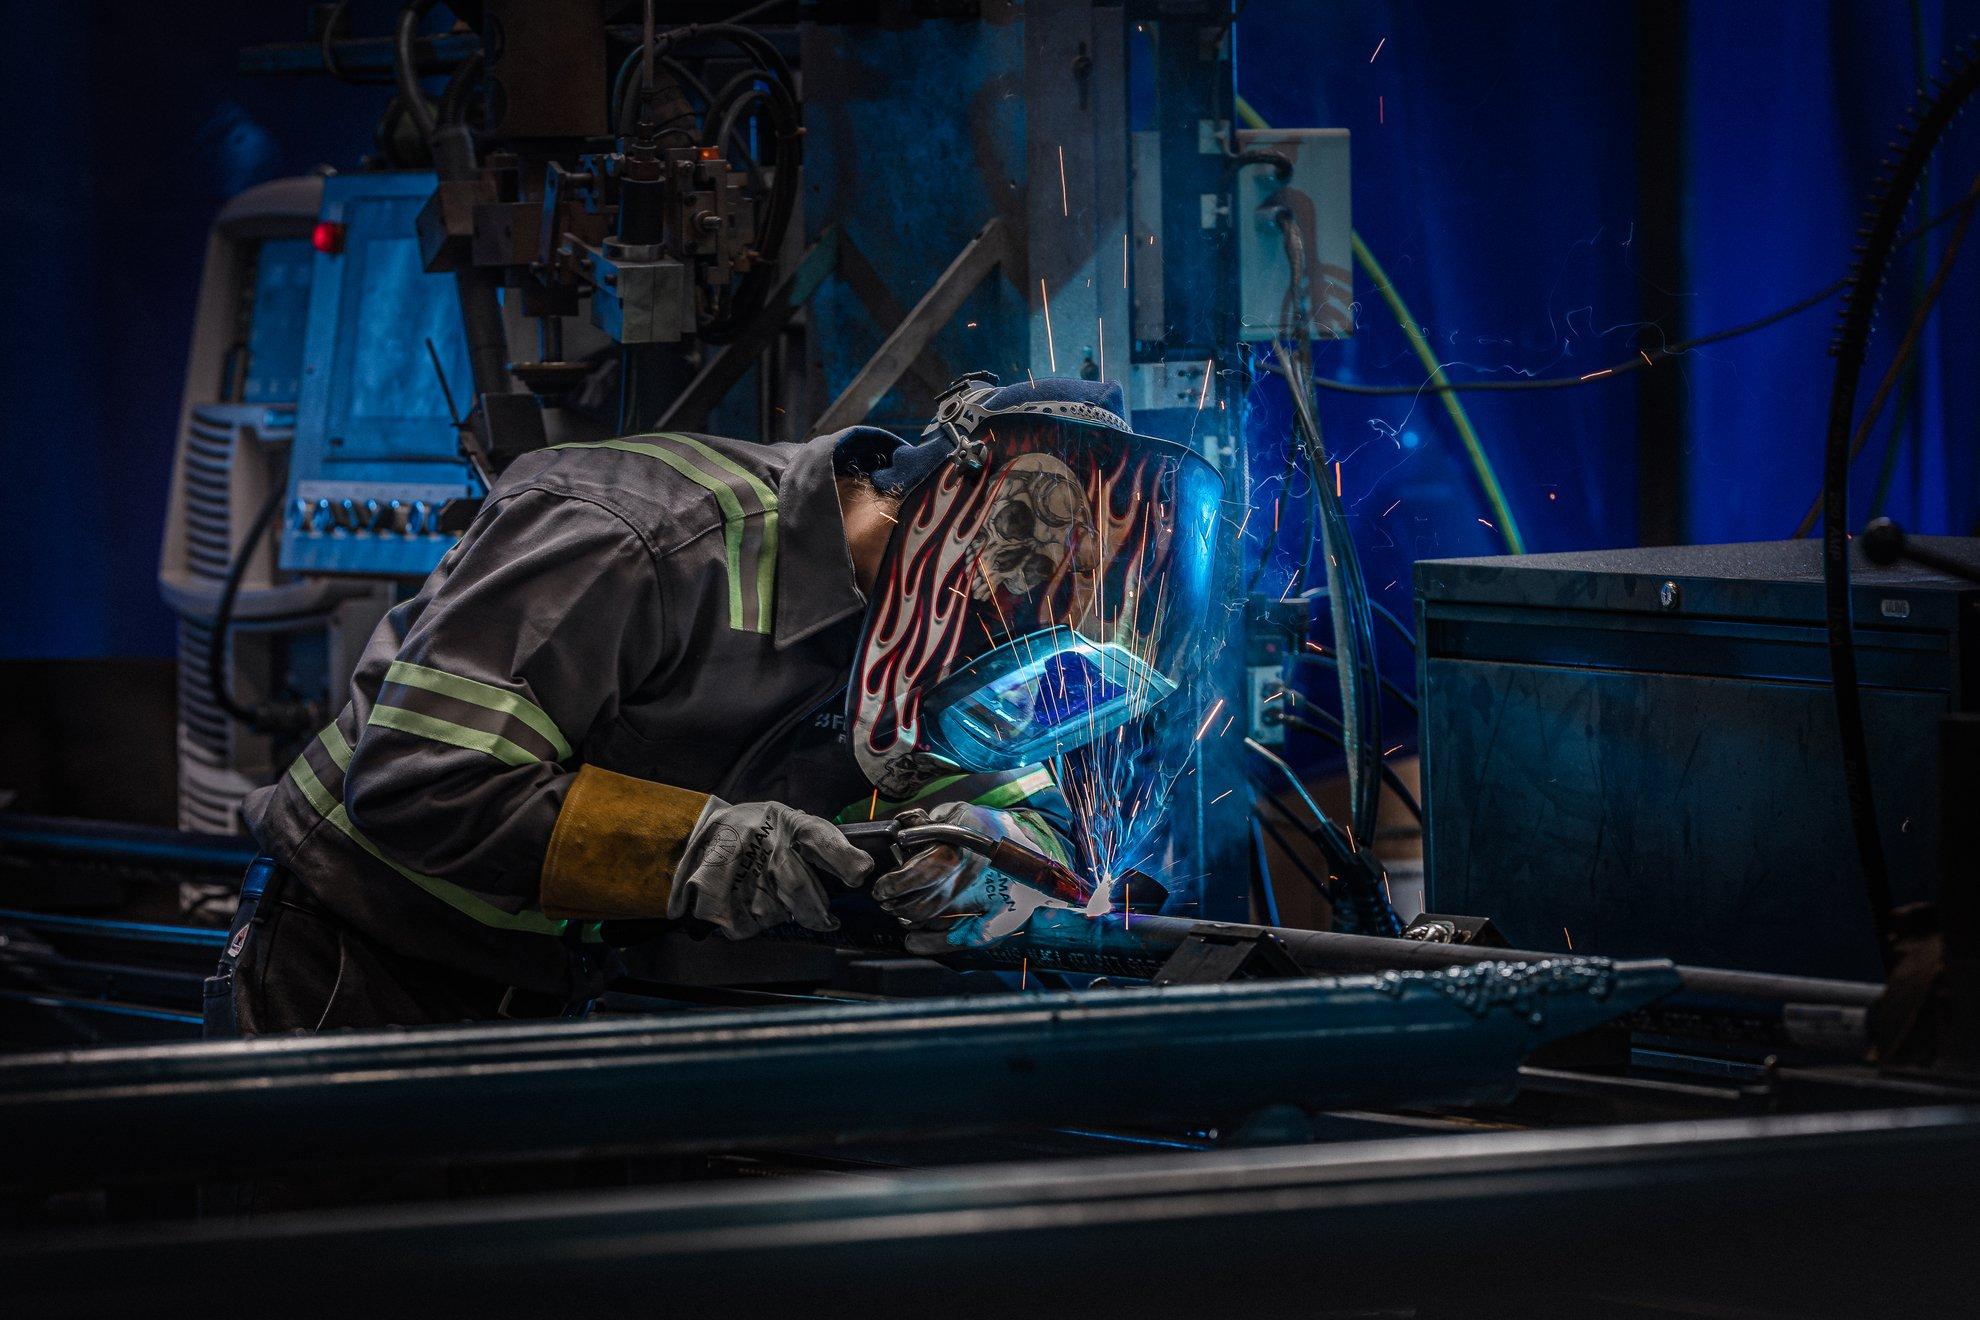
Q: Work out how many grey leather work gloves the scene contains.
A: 2